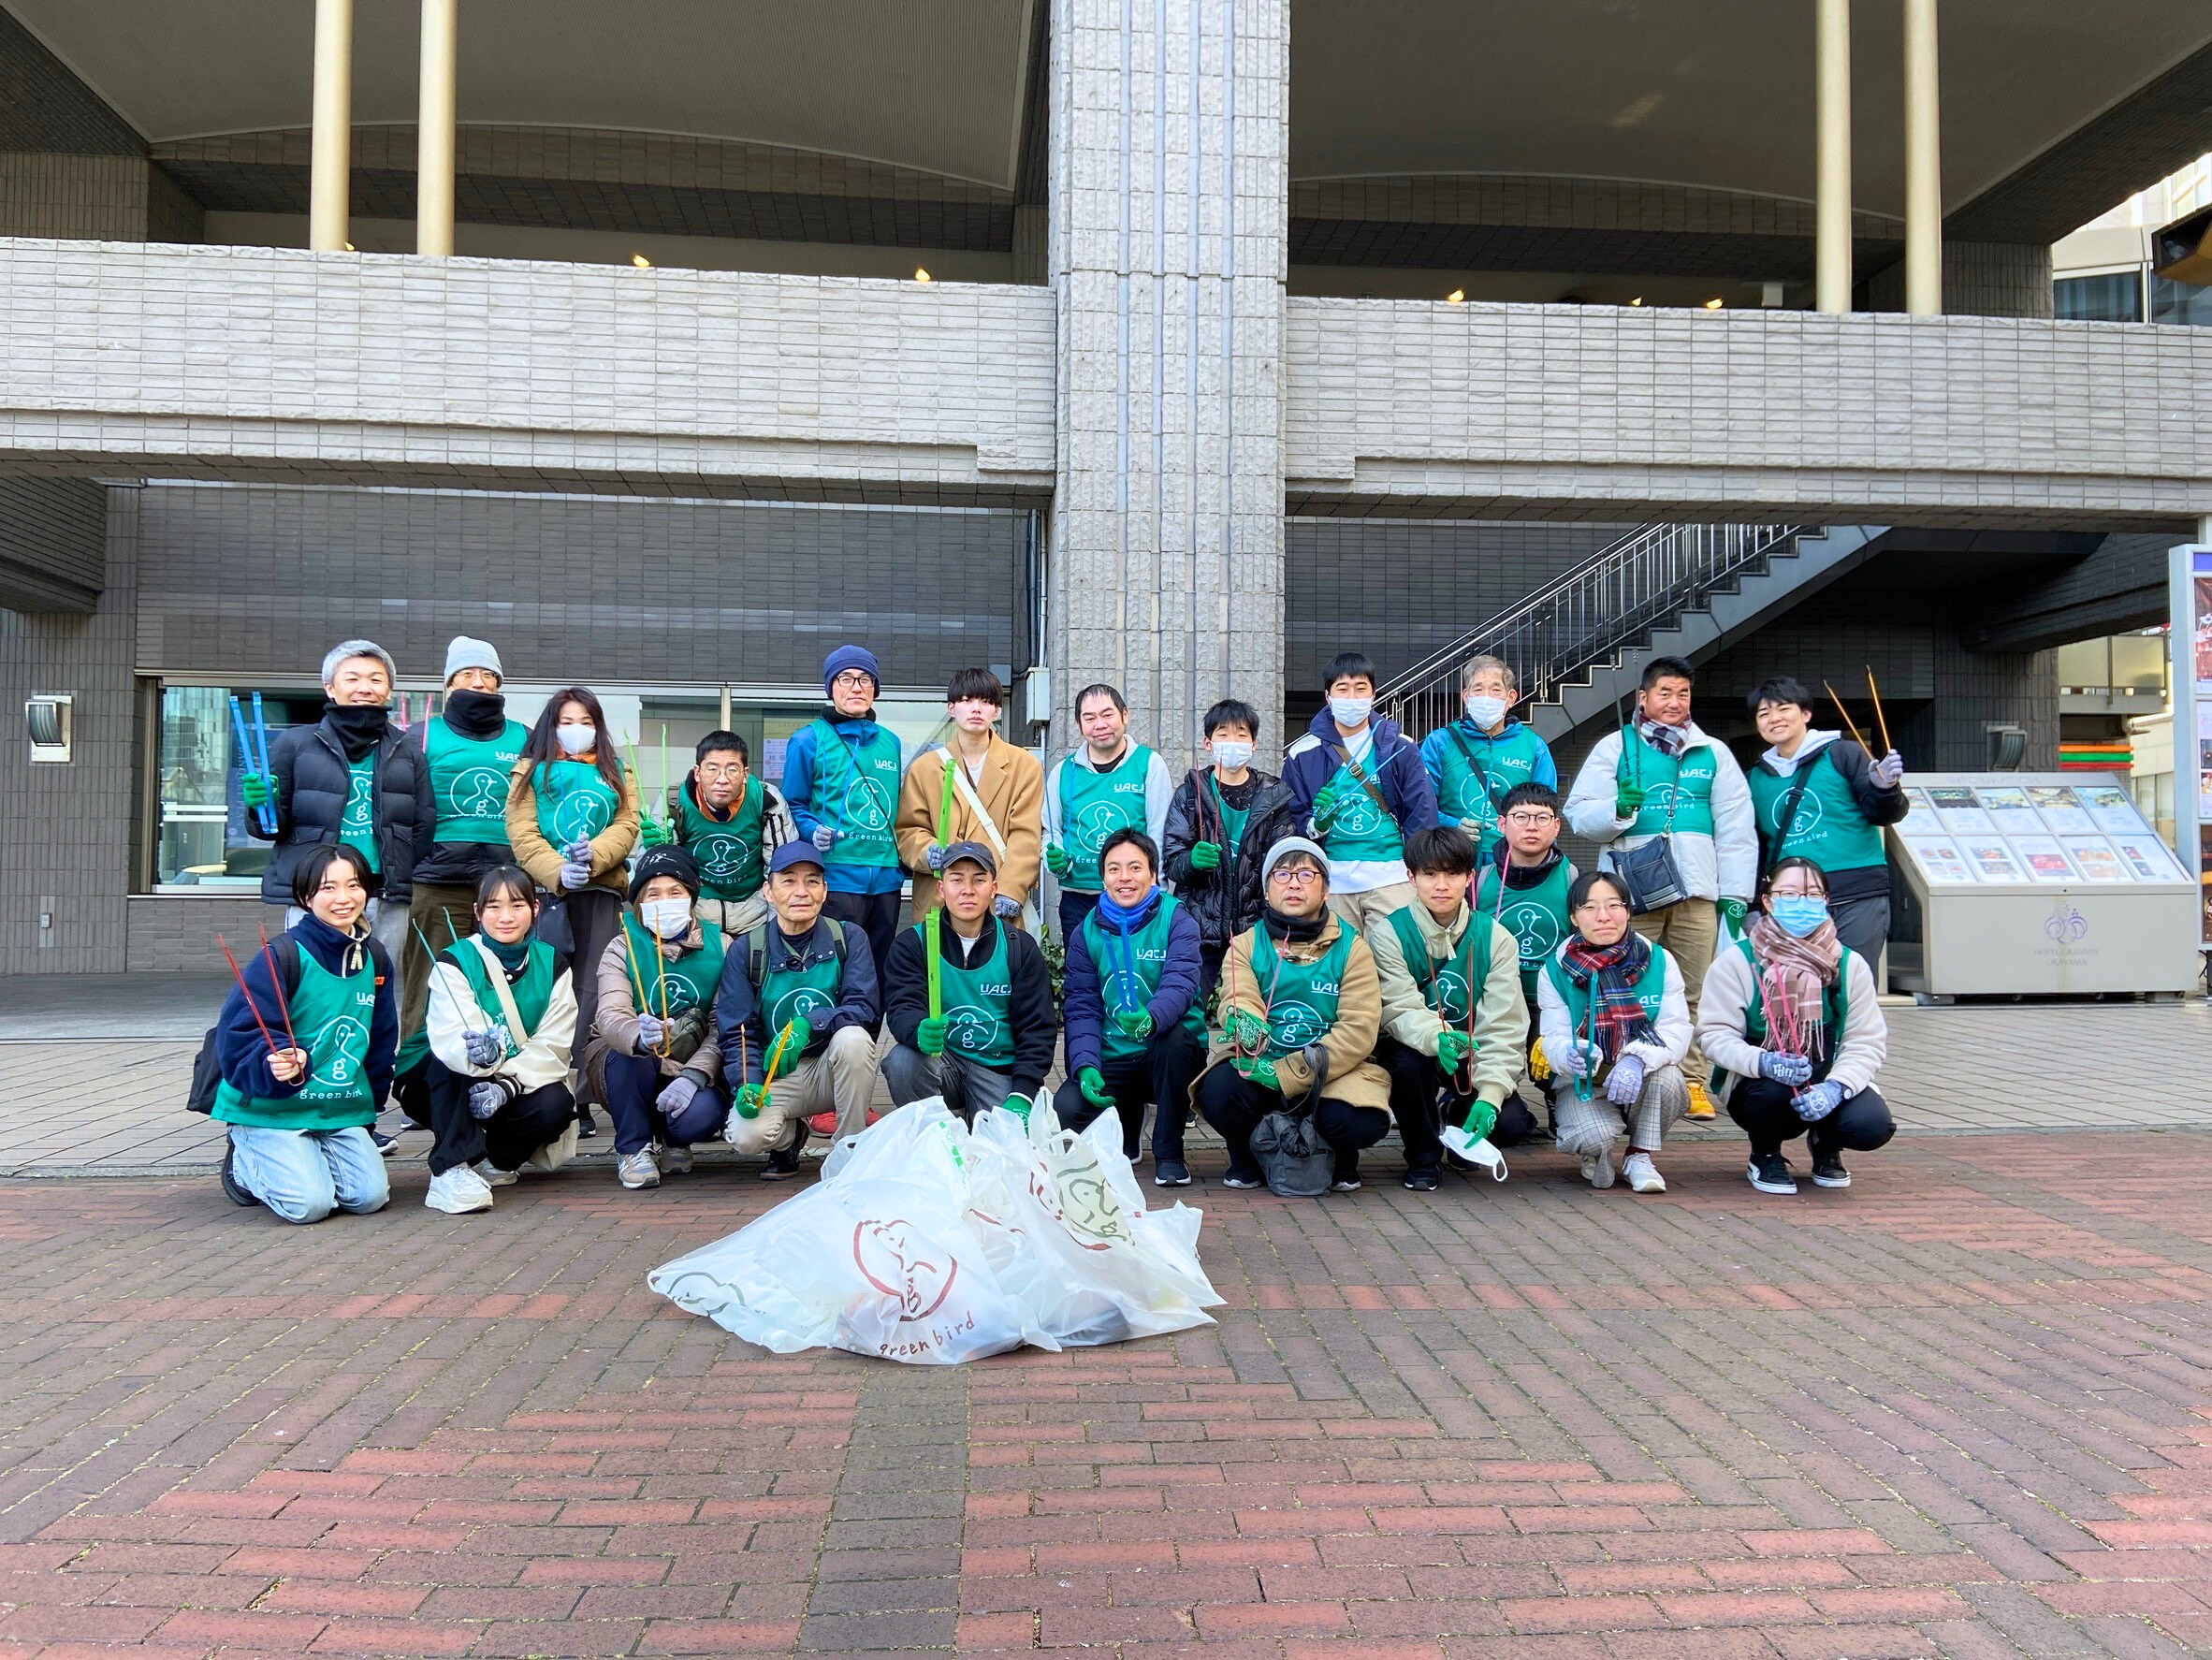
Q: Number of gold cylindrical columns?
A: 4